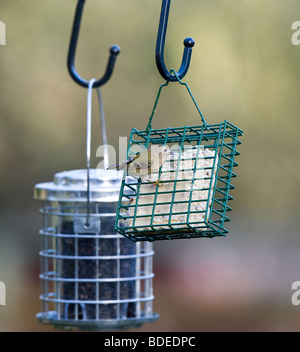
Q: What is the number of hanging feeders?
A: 2